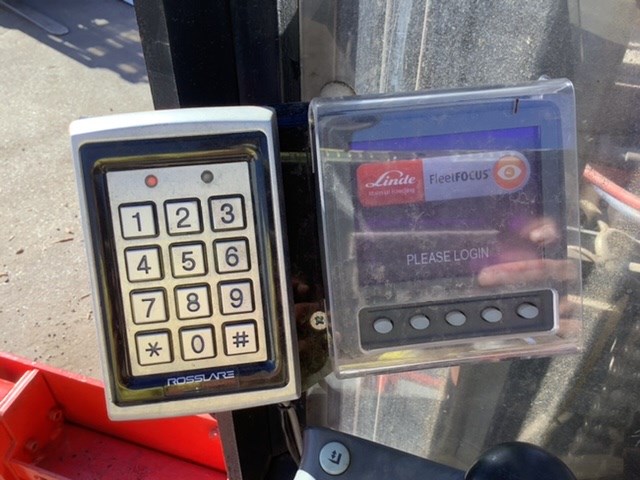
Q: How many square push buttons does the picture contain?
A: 12